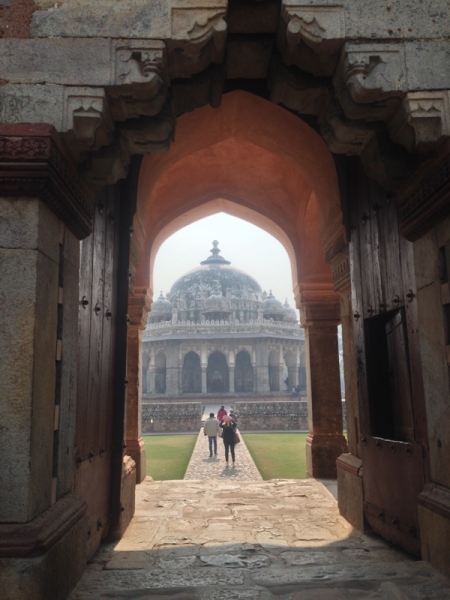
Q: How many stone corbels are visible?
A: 6